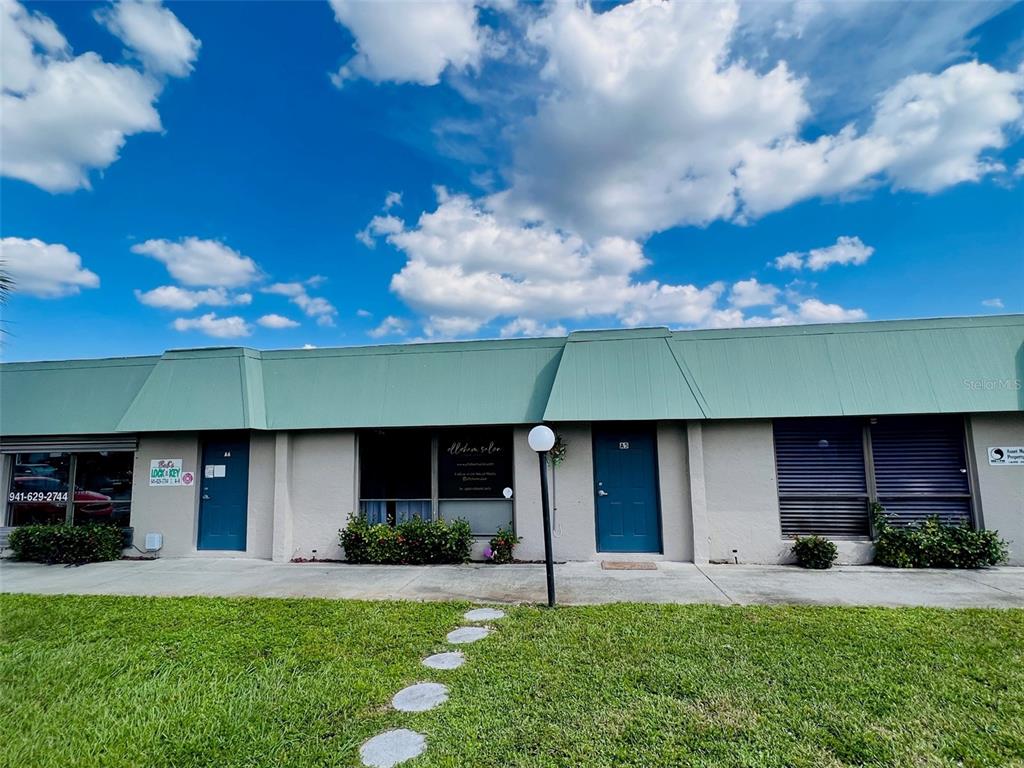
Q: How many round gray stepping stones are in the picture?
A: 5